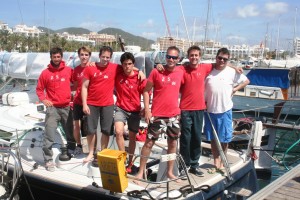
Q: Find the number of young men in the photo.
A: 7